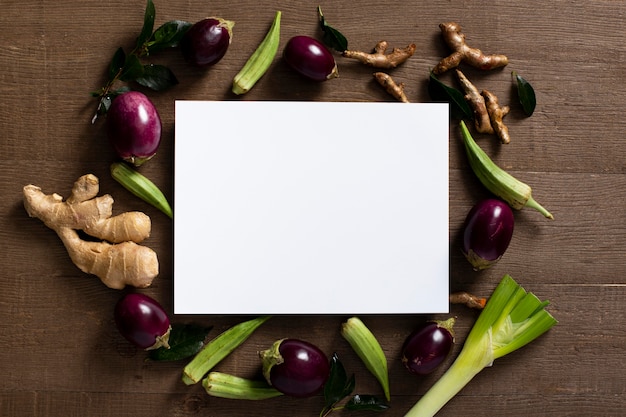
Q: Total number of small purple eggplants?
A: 7